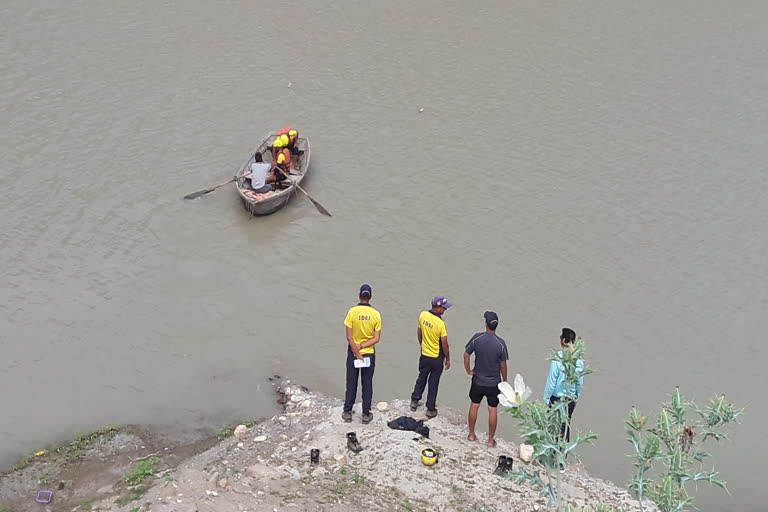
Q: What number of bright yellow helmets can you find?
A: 4